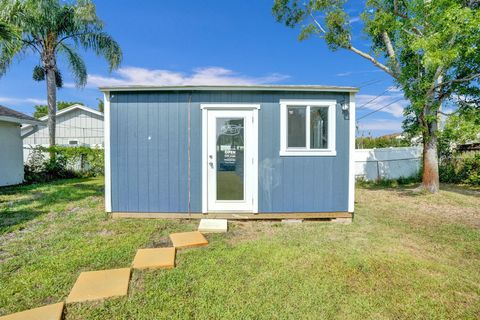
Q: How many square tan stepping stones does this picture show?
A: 4